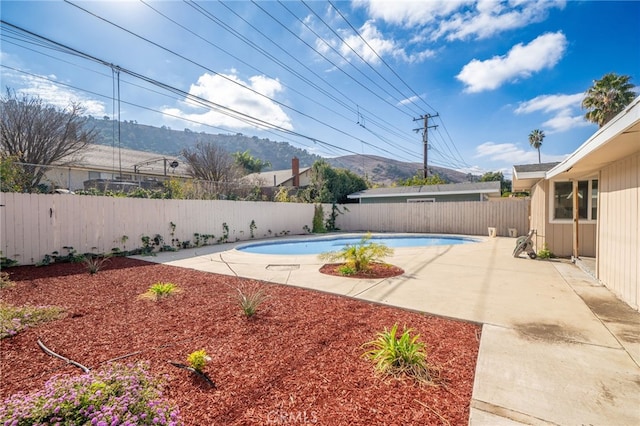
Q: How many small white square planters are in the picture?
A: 2